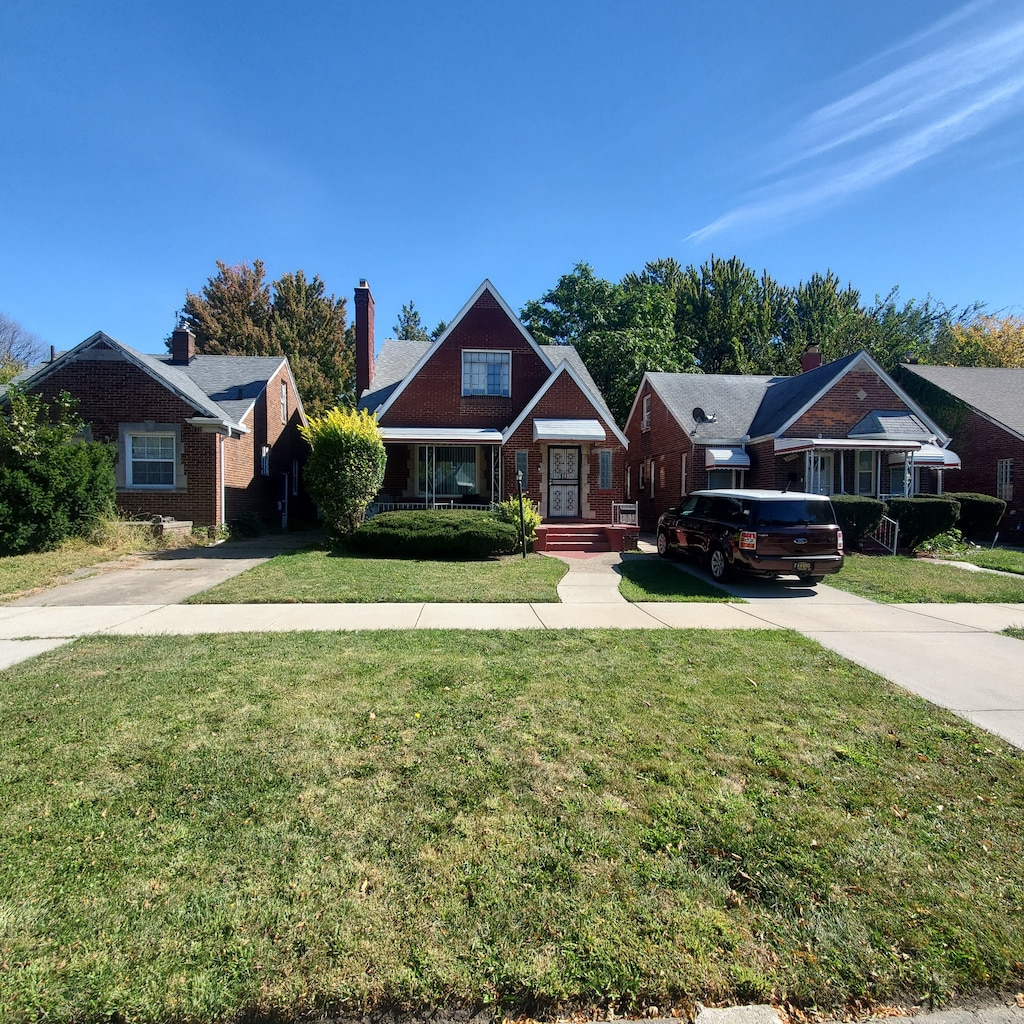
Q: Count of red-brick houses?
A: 4